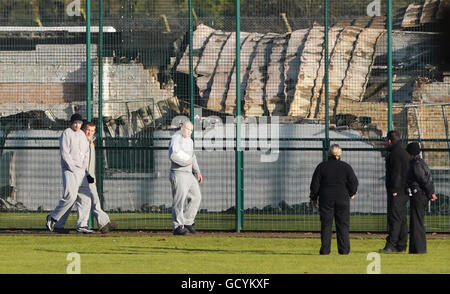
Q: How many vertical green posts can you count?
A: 6